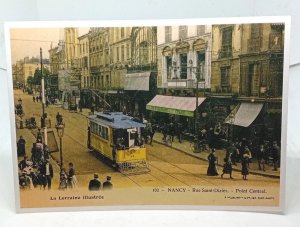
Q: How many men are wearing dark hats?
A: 2